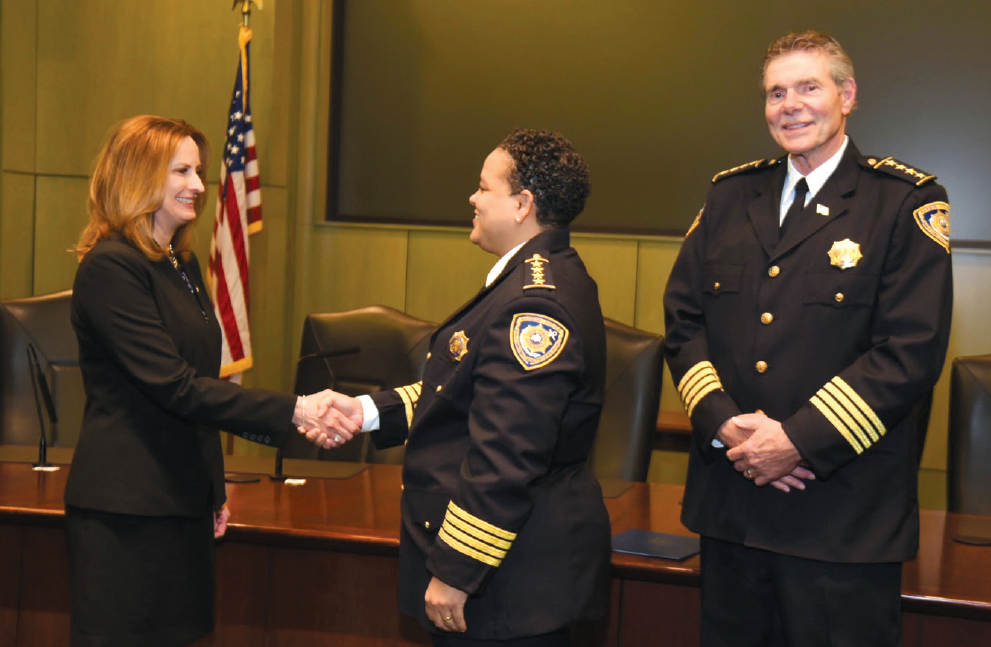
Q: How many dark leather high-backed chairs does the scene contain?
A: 4